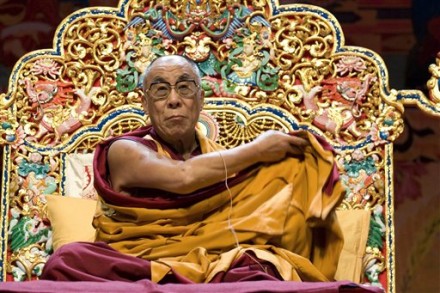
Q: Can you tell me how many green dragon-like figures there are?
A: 2